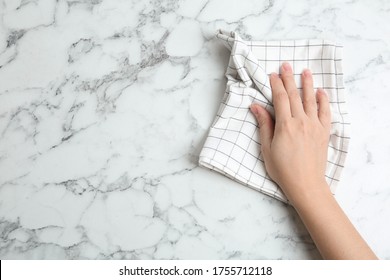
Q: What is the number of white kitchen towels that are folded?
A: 1